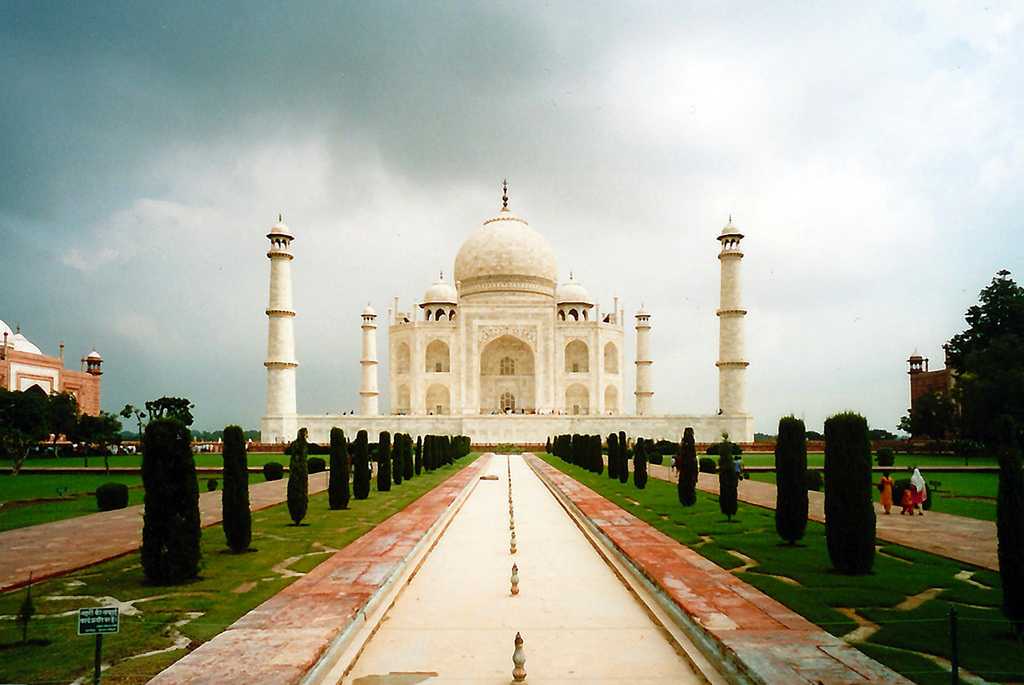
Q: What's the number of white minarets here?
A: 4